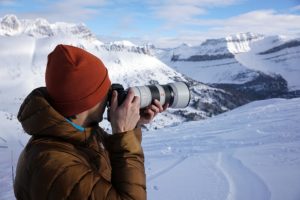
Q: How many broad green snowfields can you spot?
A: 0